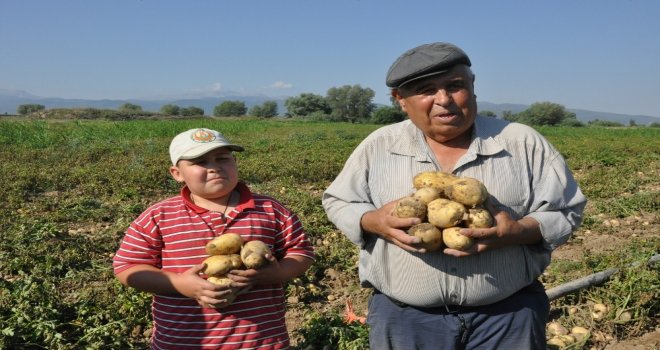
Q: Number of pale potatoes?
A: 12